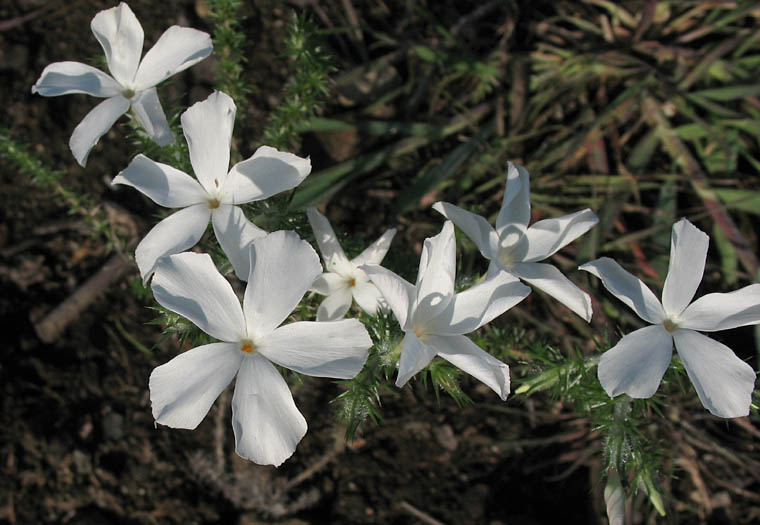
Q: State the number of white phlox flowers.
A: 7